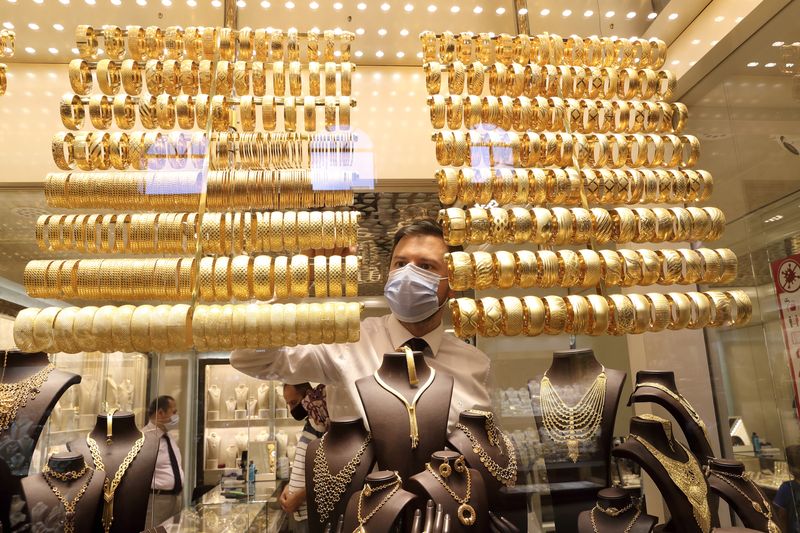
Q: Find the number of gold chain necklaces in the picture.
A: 13